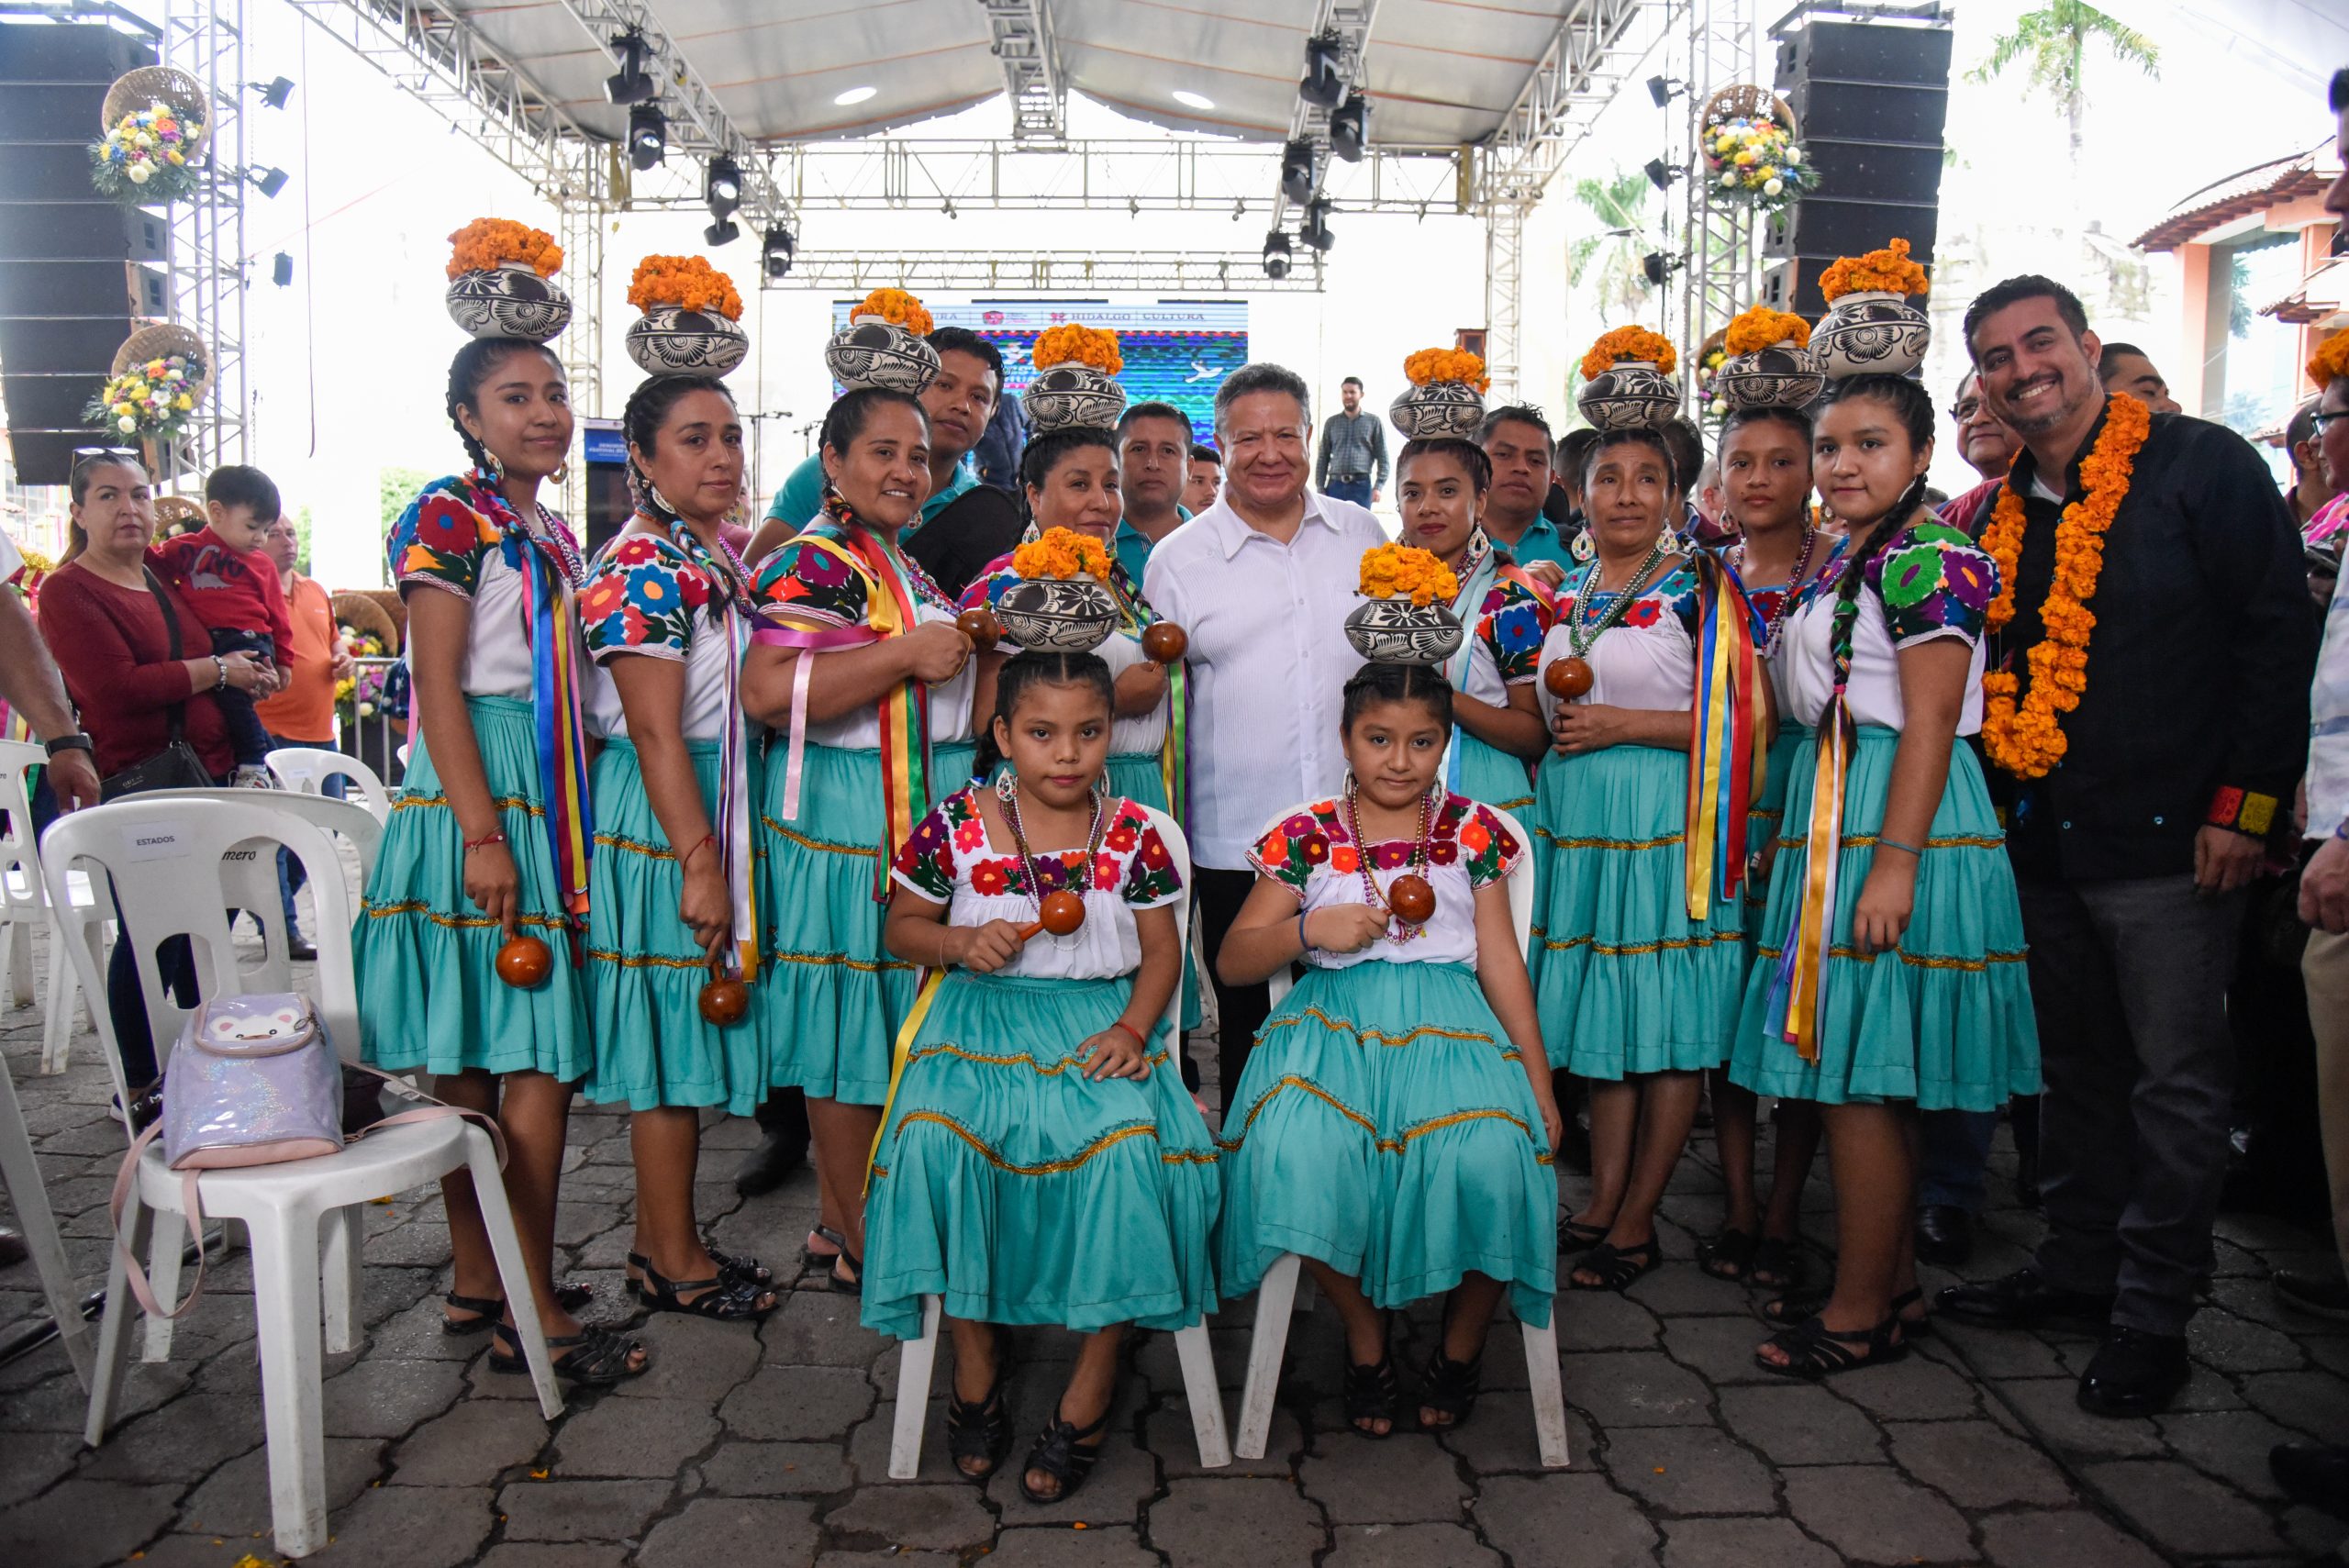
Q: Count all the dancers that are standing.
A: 8